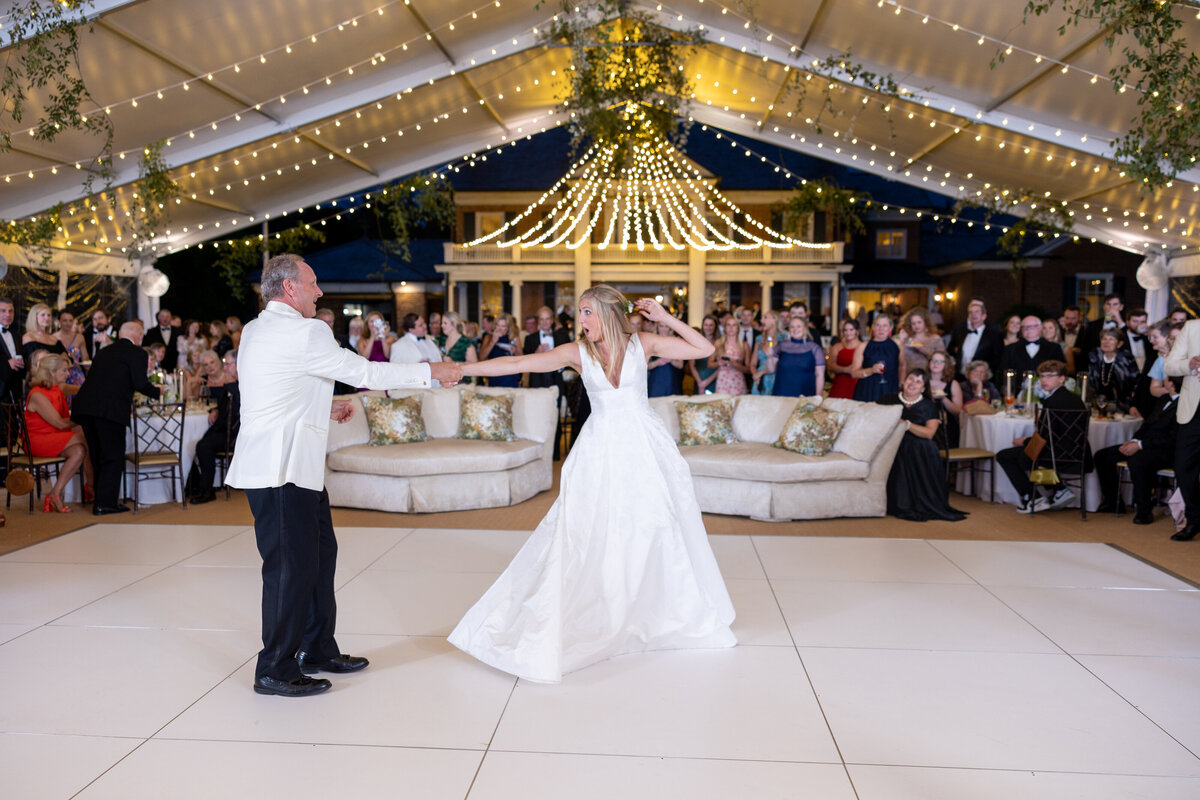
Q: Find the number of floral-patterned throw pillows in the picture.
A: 4